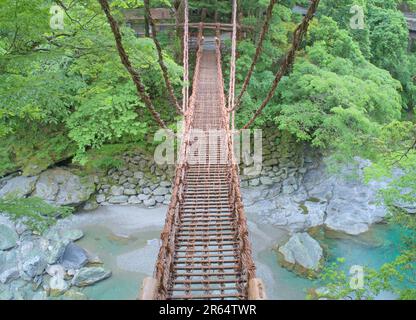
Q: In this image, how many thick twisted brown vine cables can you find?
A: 4